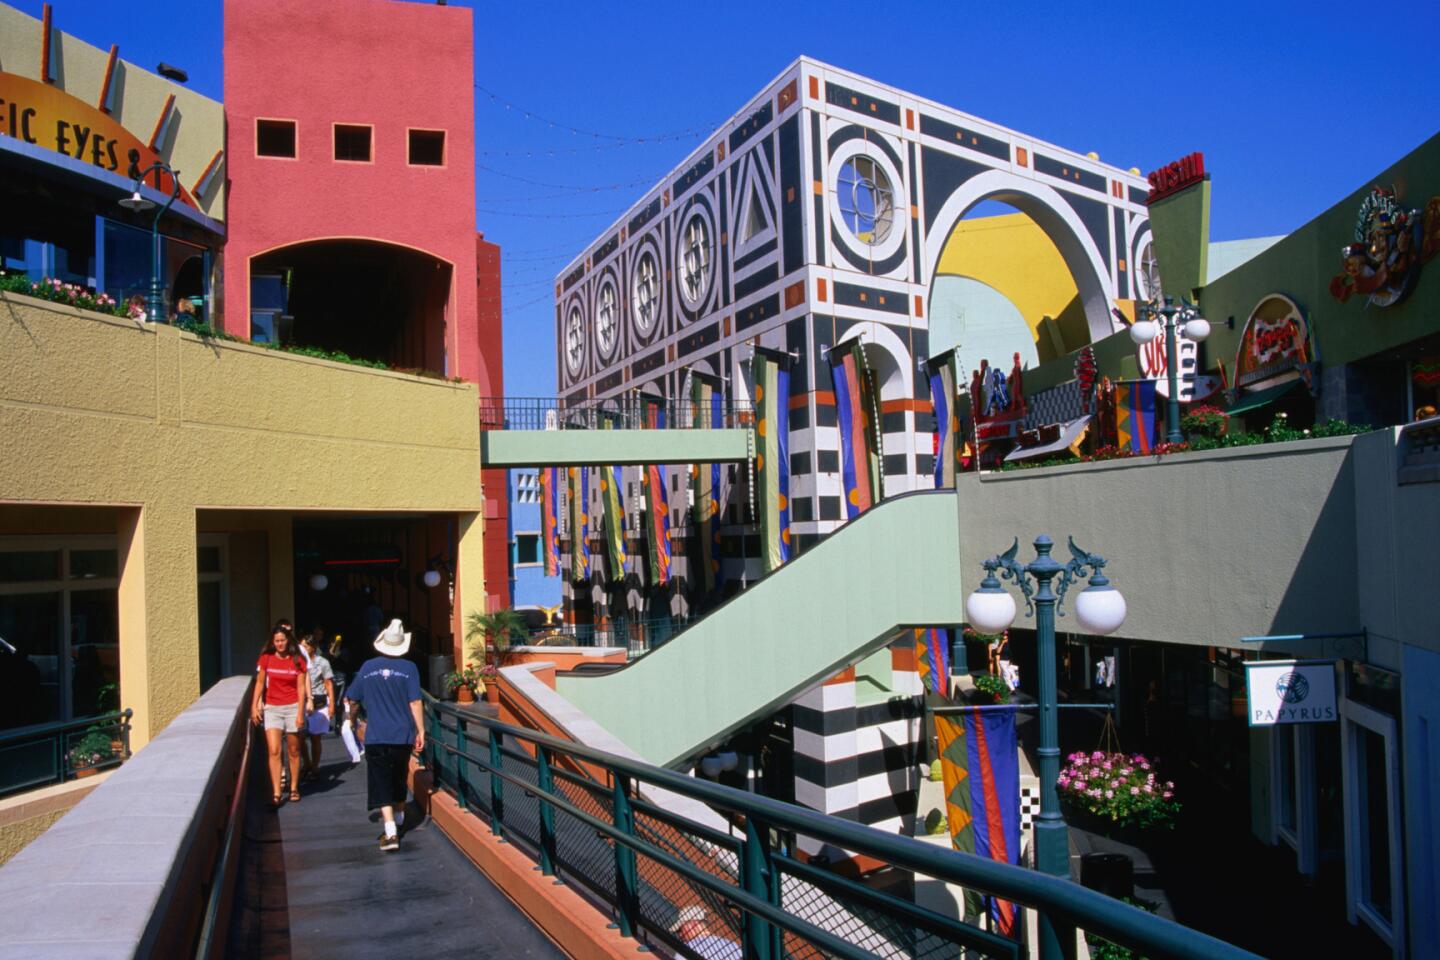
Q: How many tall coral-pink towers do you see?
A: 1